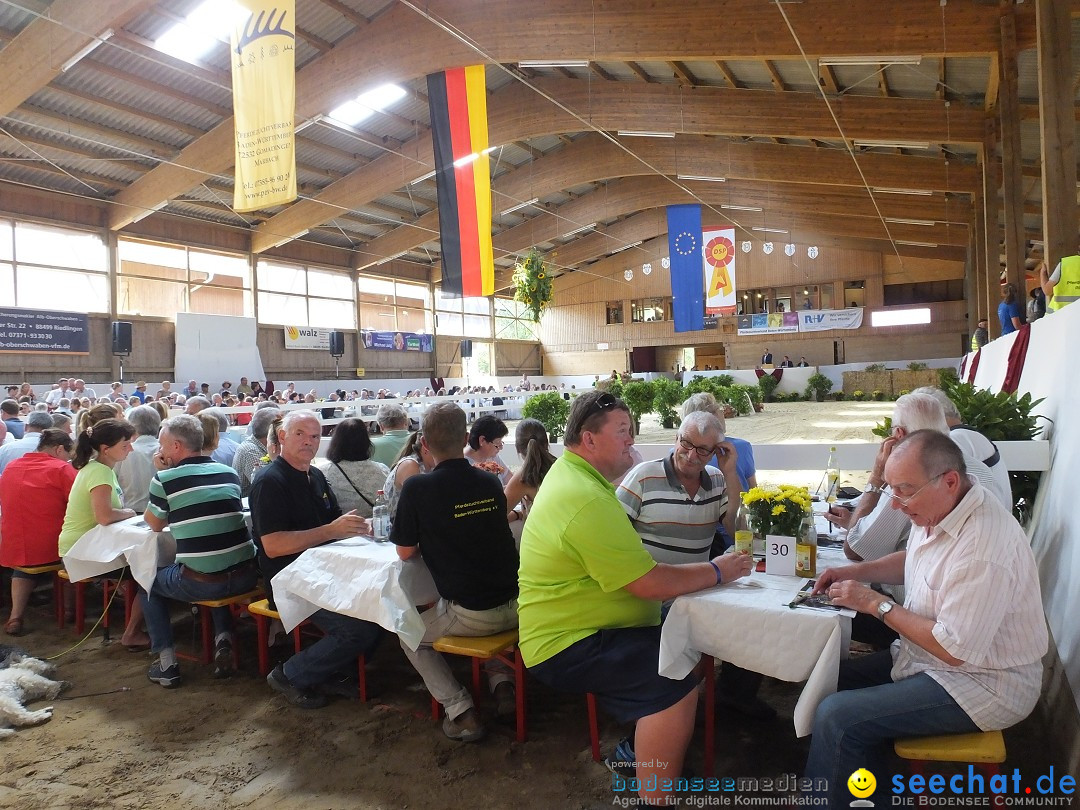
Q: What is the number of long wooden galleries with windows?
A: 1